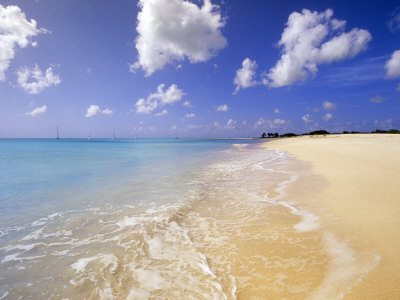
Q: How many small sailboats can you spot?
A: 5